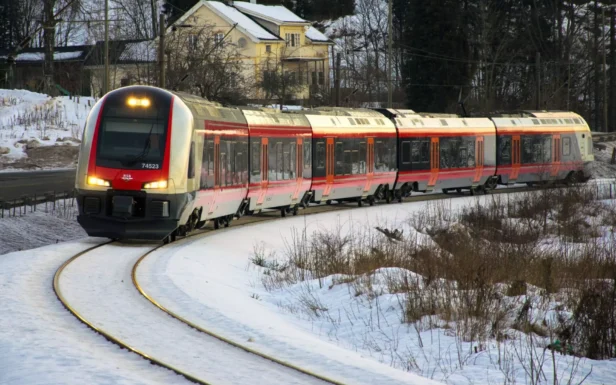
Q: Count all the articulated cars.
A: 5